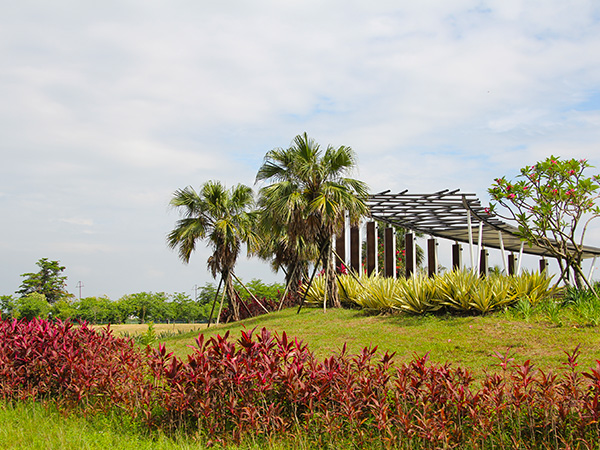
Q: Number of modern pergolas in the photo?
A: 1